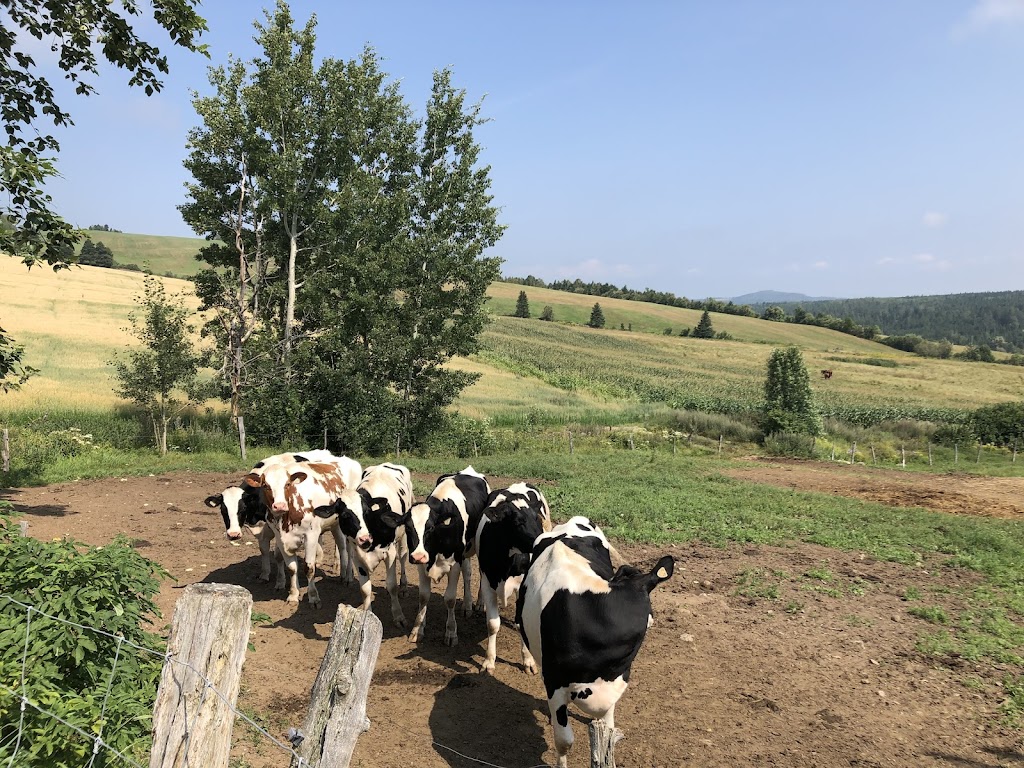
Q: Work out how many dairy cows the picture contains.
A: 6